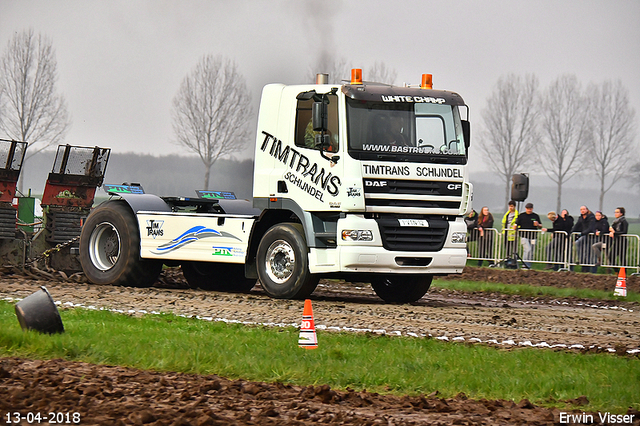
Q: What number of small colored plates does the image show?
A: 2